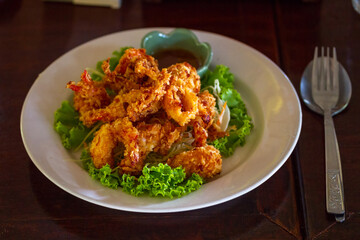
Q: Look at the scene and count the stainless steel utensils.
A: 2